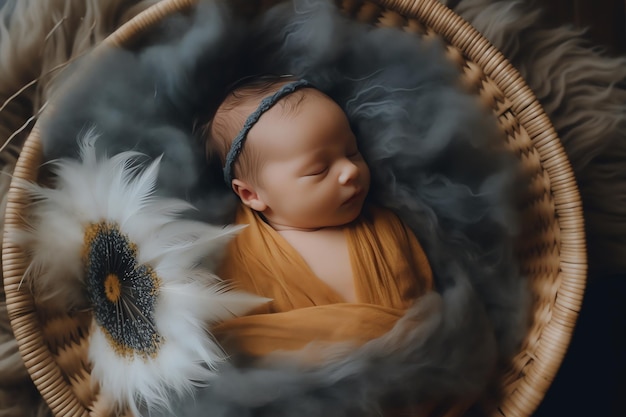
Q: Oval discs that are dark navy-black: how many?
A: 1